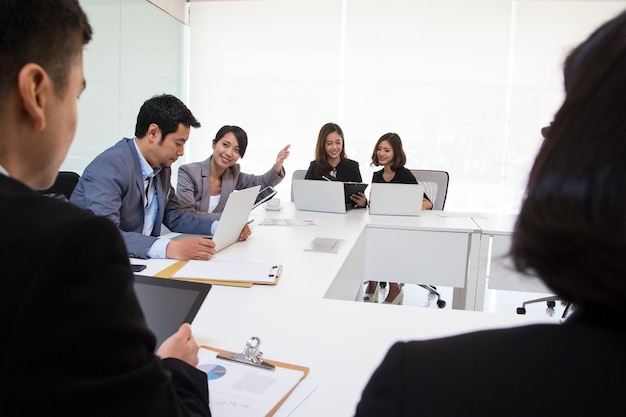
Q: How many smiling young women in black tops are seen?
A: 2